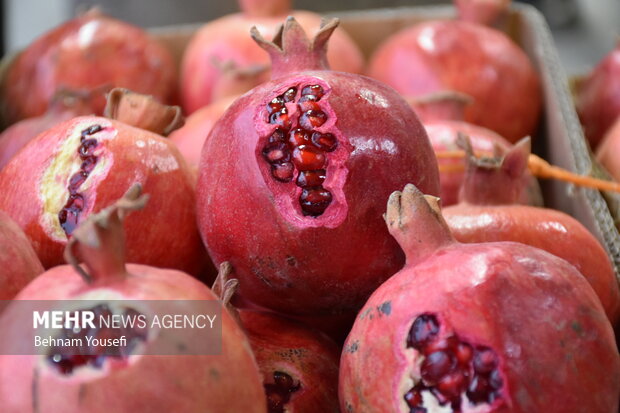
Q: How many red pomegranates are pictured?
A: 15